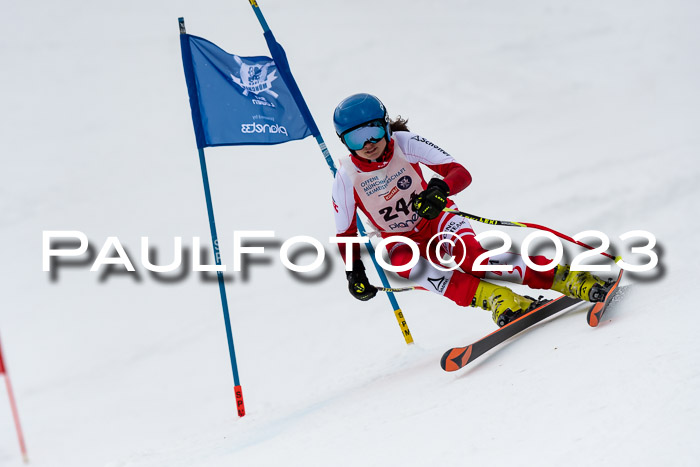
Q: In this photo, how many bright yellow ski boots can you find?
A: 2